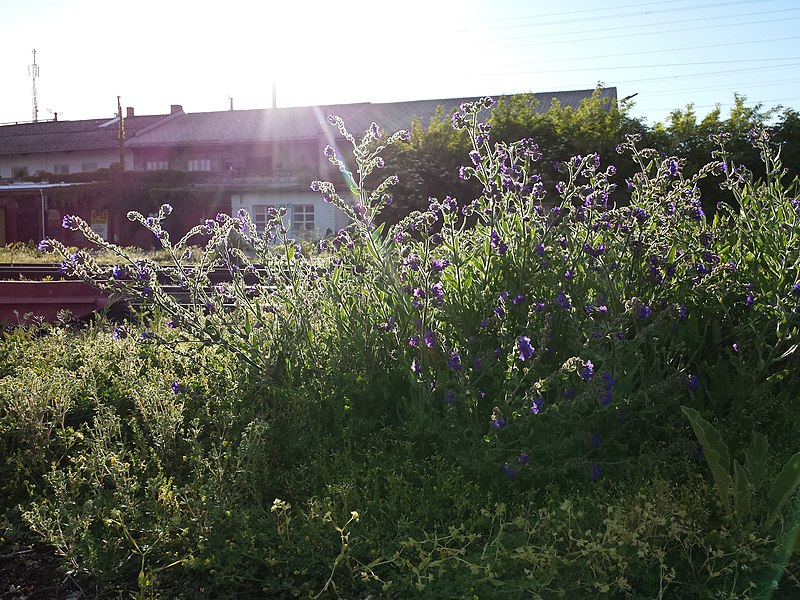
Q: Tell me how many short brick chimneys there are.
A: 2